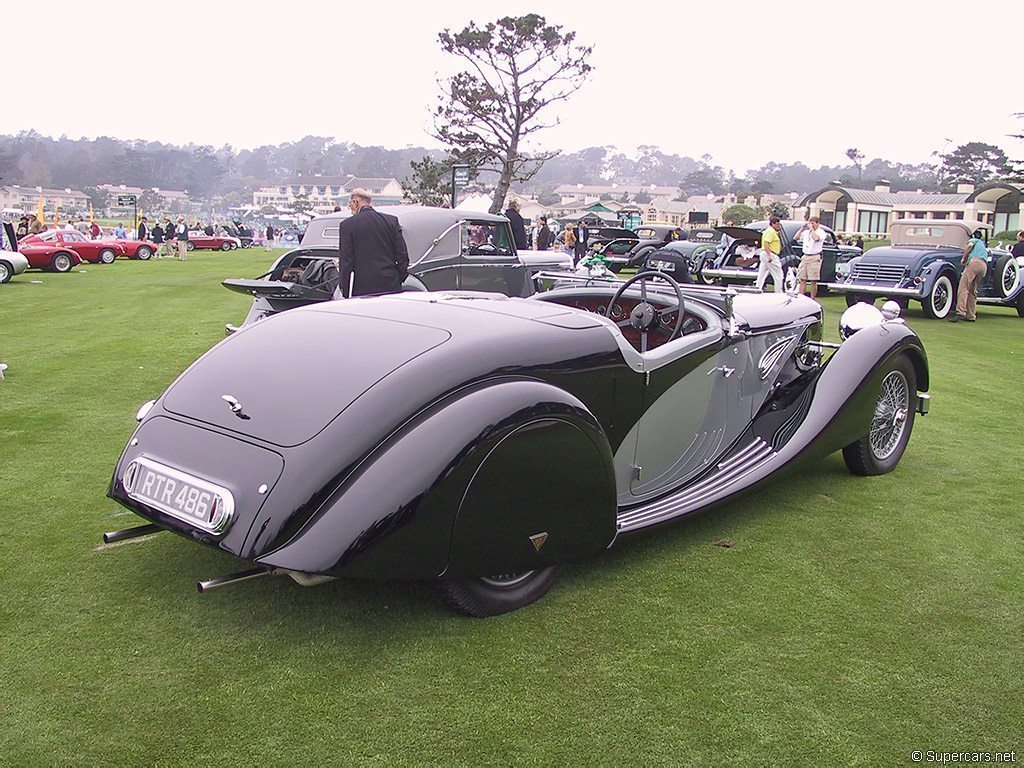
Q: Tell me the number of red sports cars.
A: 4